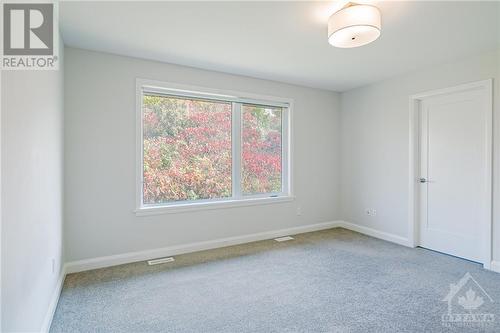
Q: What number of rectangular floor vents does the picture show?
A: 2